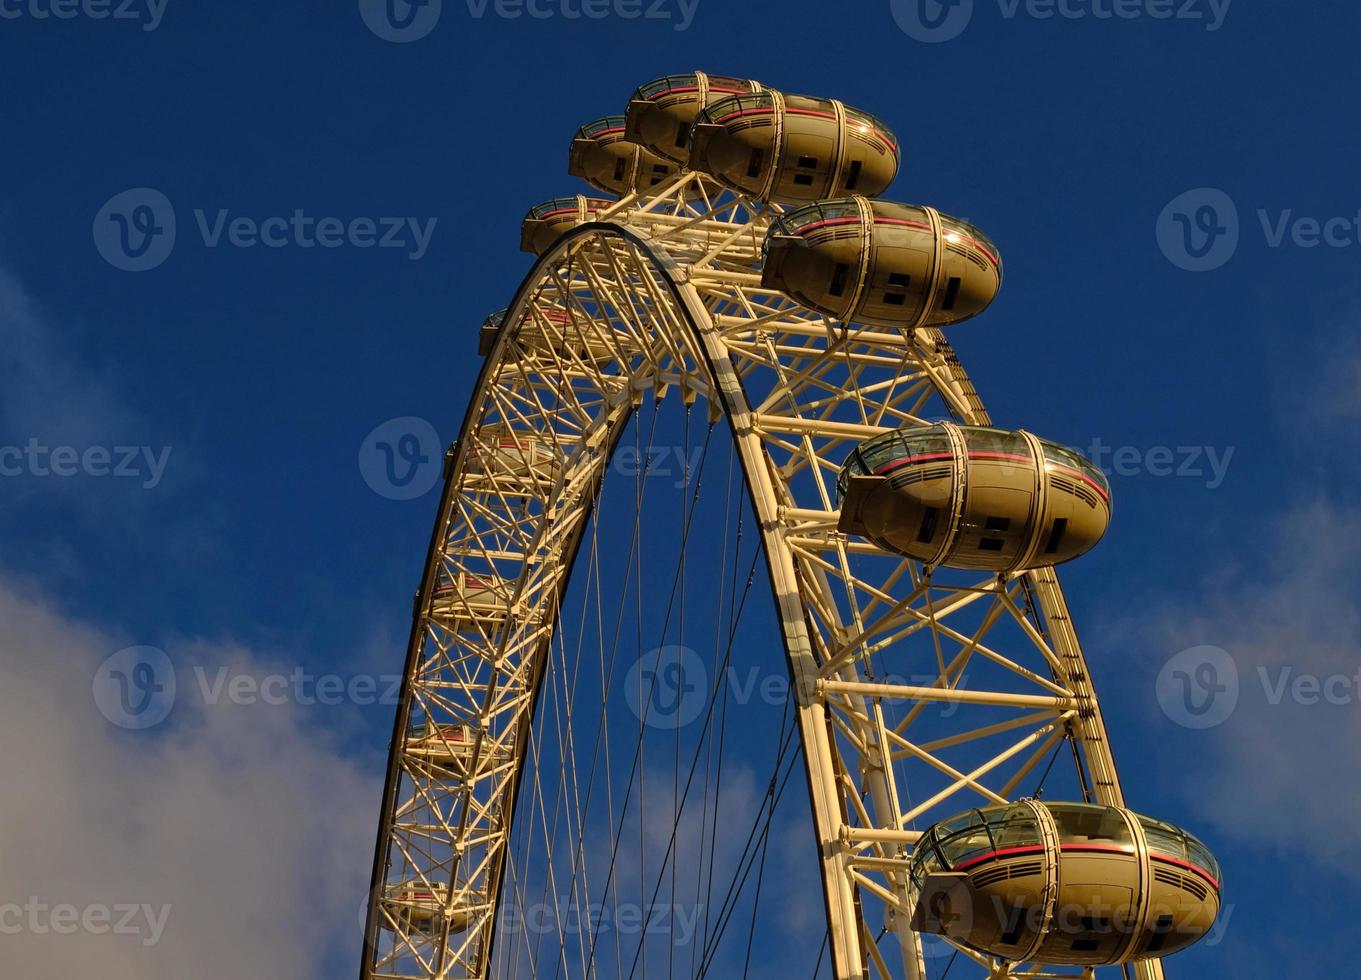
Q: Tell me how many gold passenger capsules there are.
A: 12